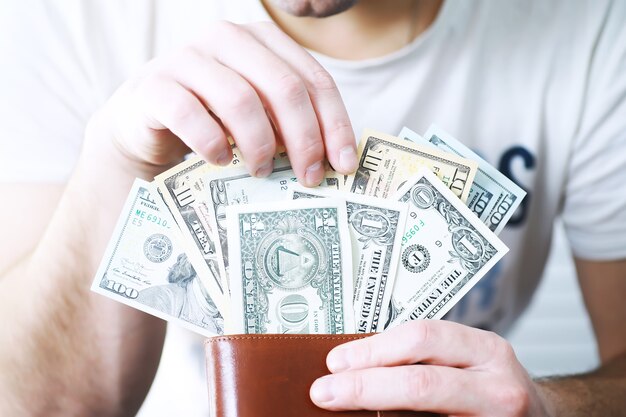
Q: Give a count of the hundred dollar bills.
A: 3